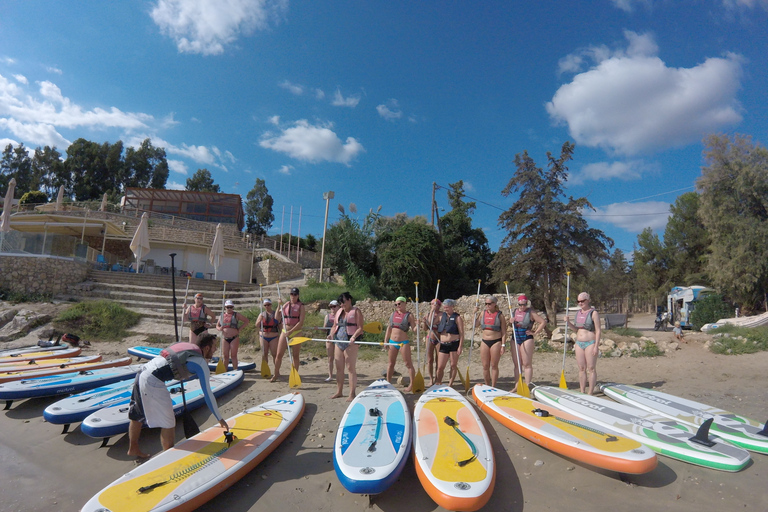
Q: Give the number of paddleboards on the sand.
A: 14